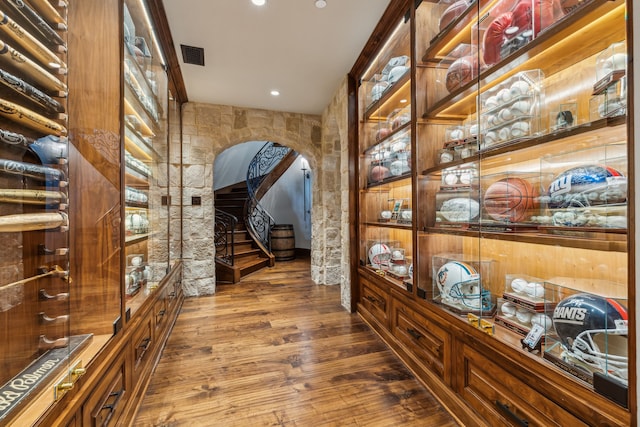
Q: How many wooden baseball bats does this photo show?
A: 10